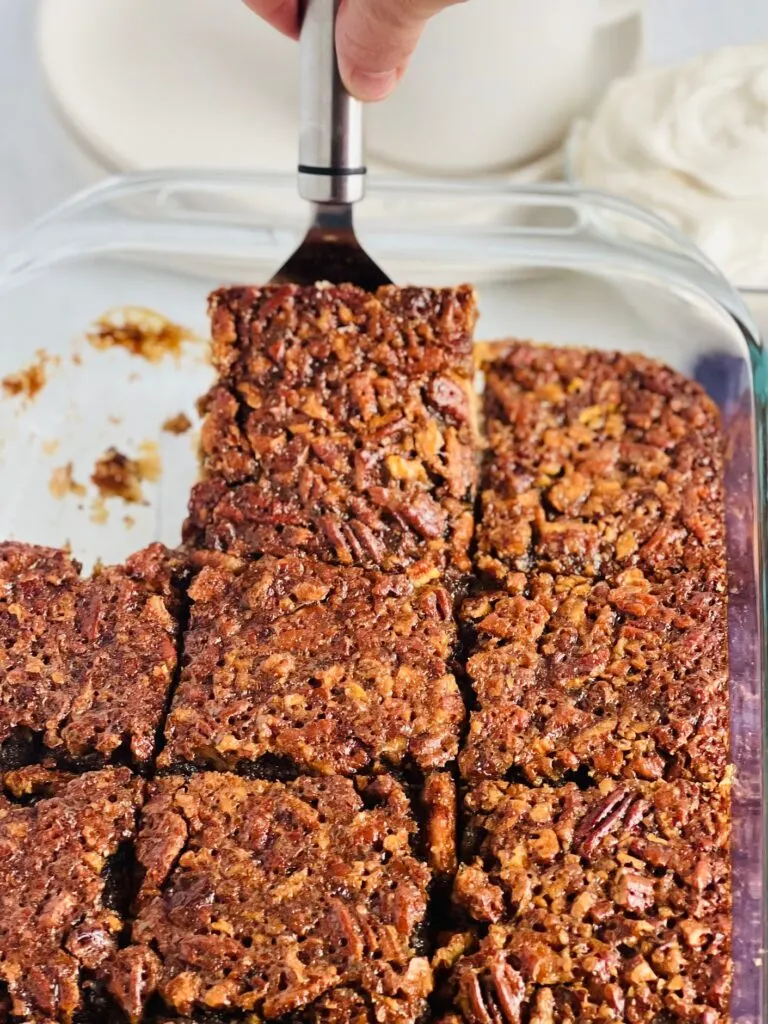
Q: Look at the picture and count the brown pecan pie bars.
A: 8